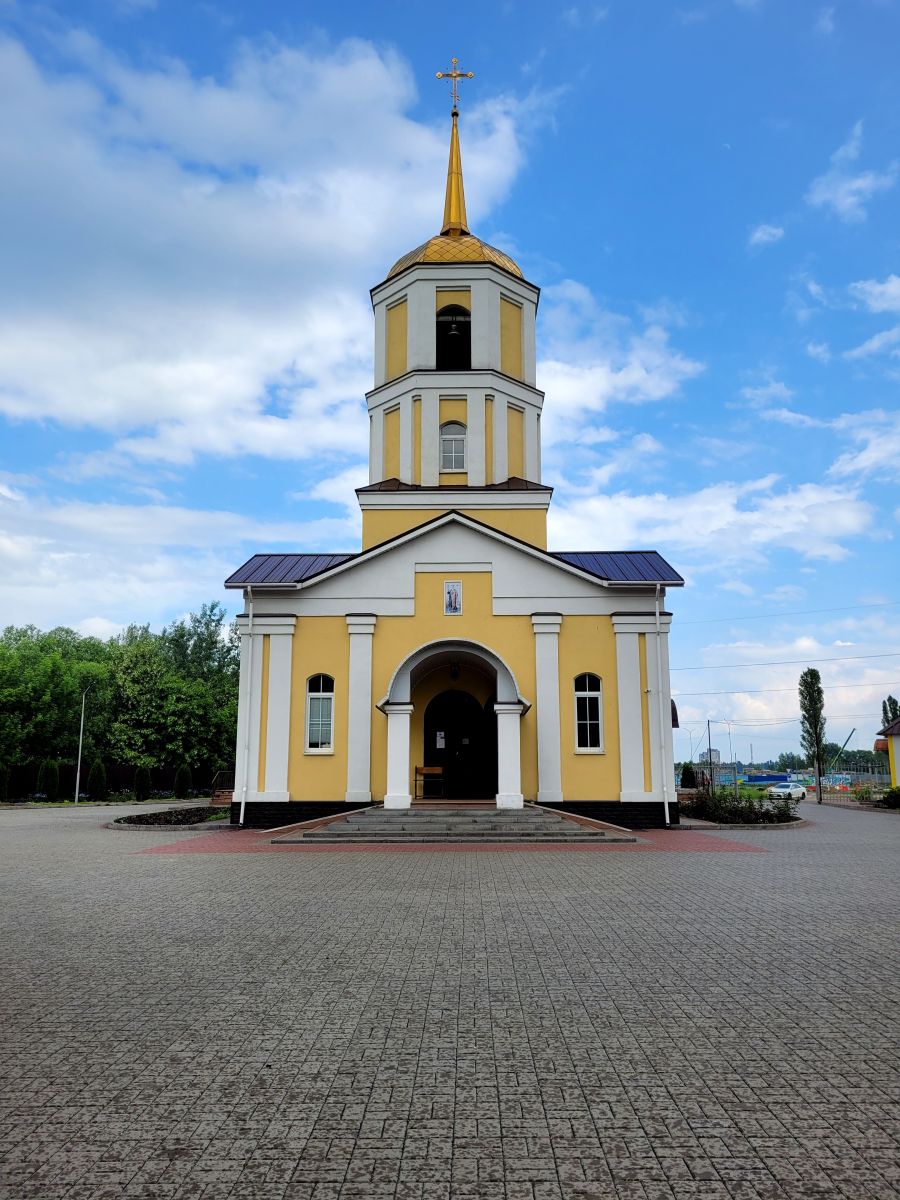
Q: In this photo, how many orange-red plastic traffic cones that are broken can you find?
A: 0